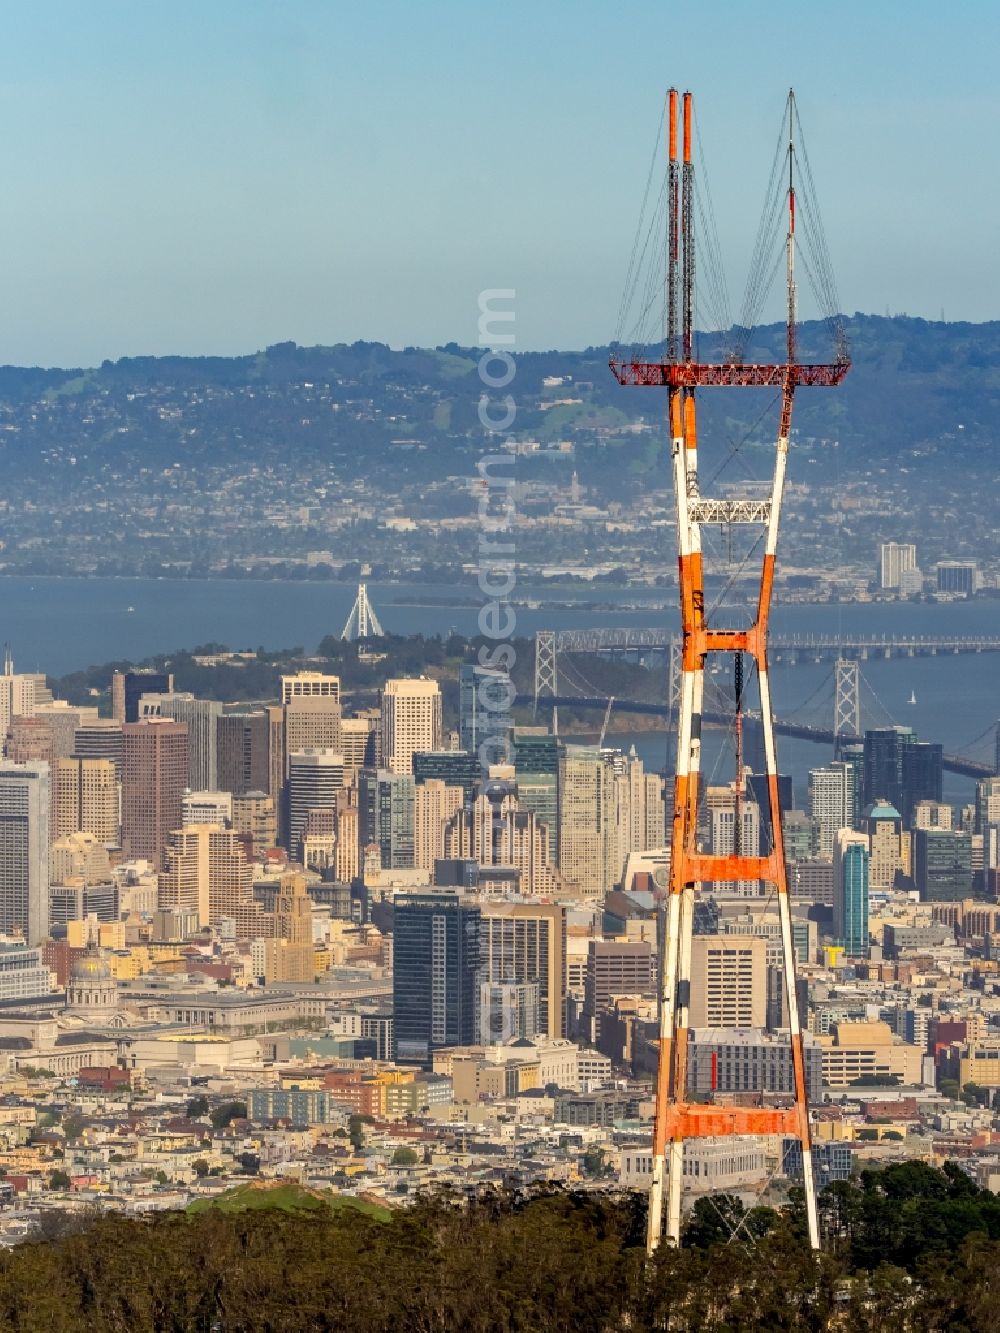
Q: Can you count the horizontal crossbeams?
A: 5